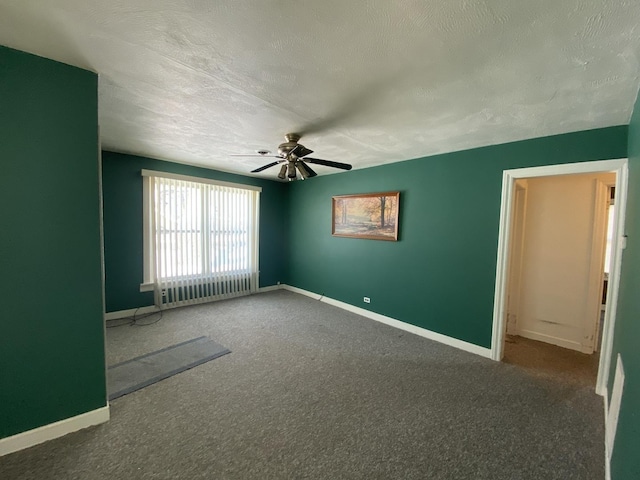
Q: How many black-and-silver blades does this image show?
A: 5